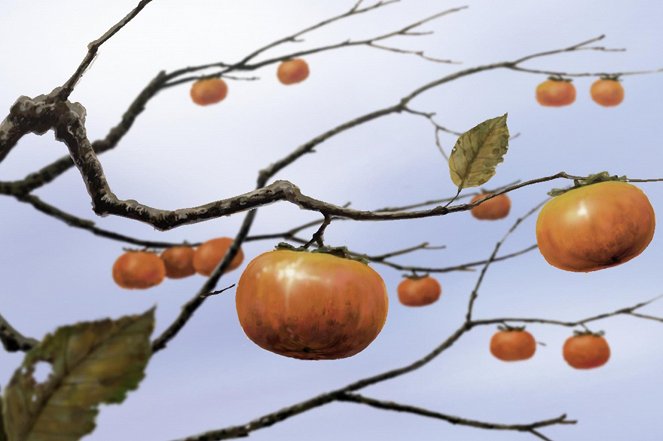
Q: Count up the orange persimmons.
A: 13